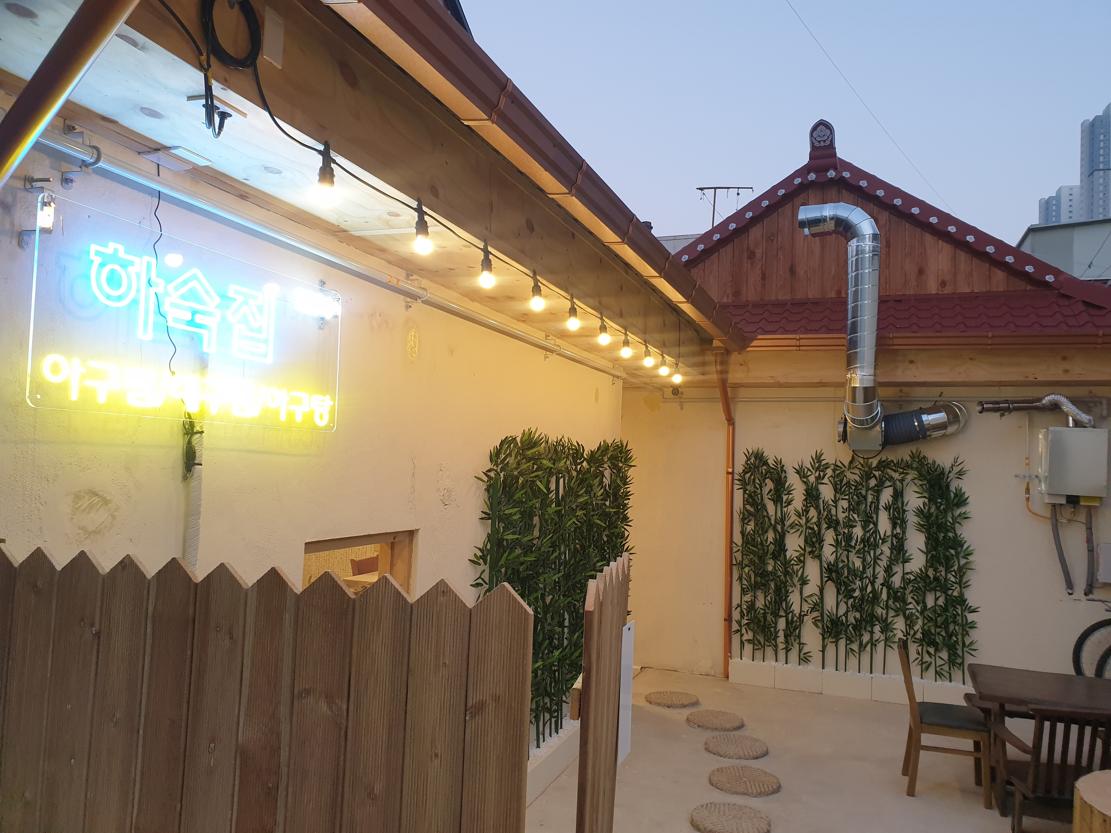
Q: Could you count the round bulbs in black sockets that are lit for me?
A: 10